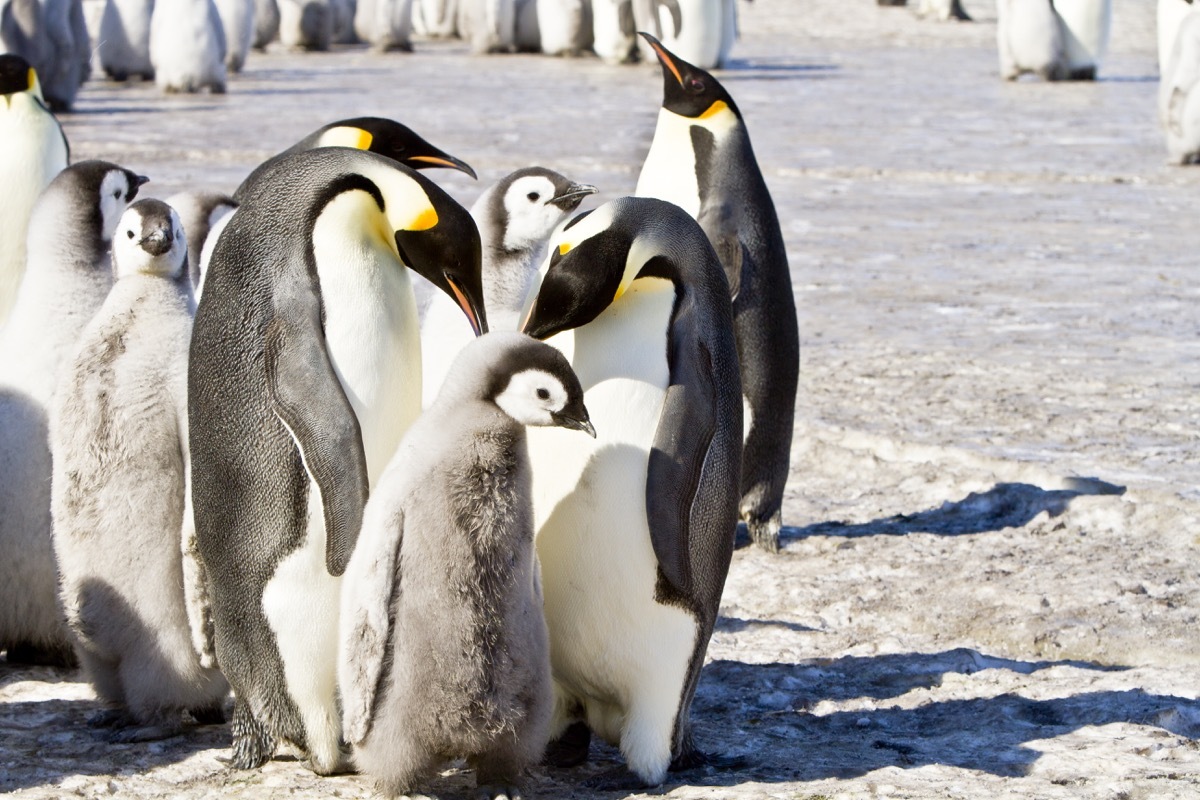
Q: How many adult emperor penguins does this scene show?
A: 5